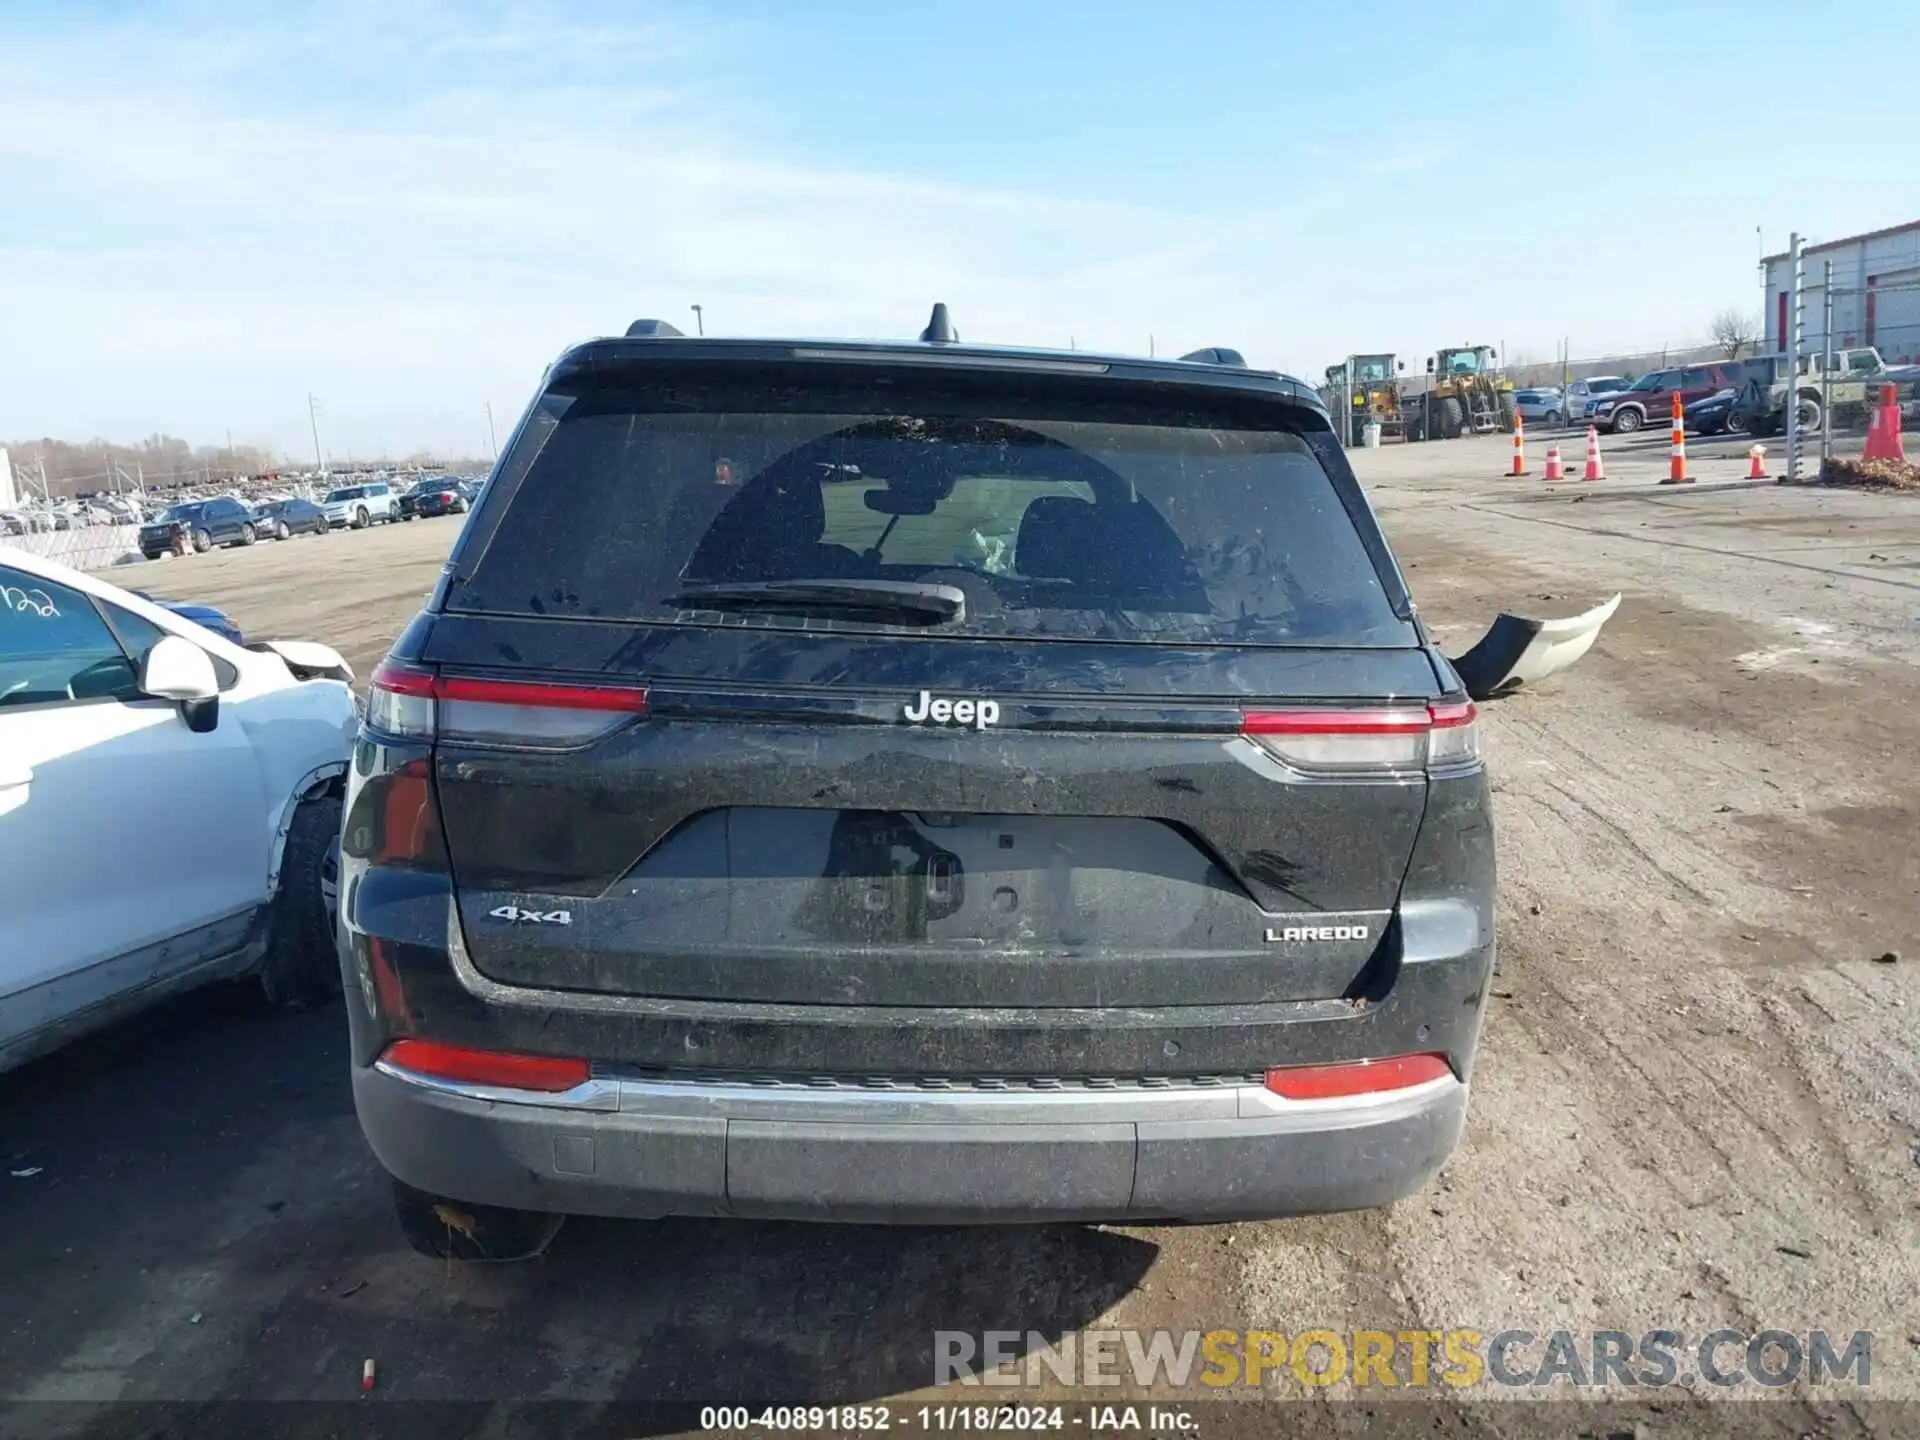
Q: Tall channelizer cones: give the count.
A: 2